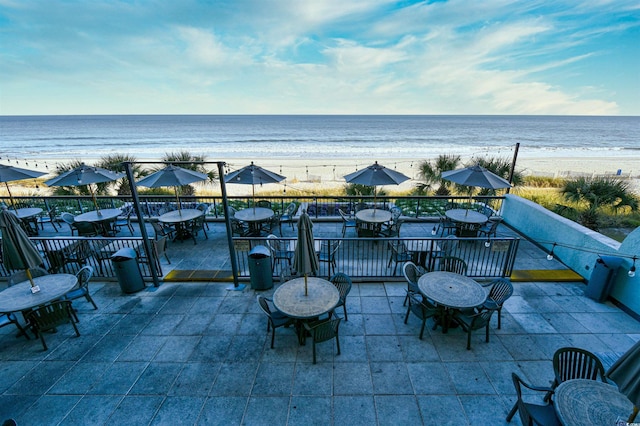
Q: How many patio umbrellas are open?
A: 6